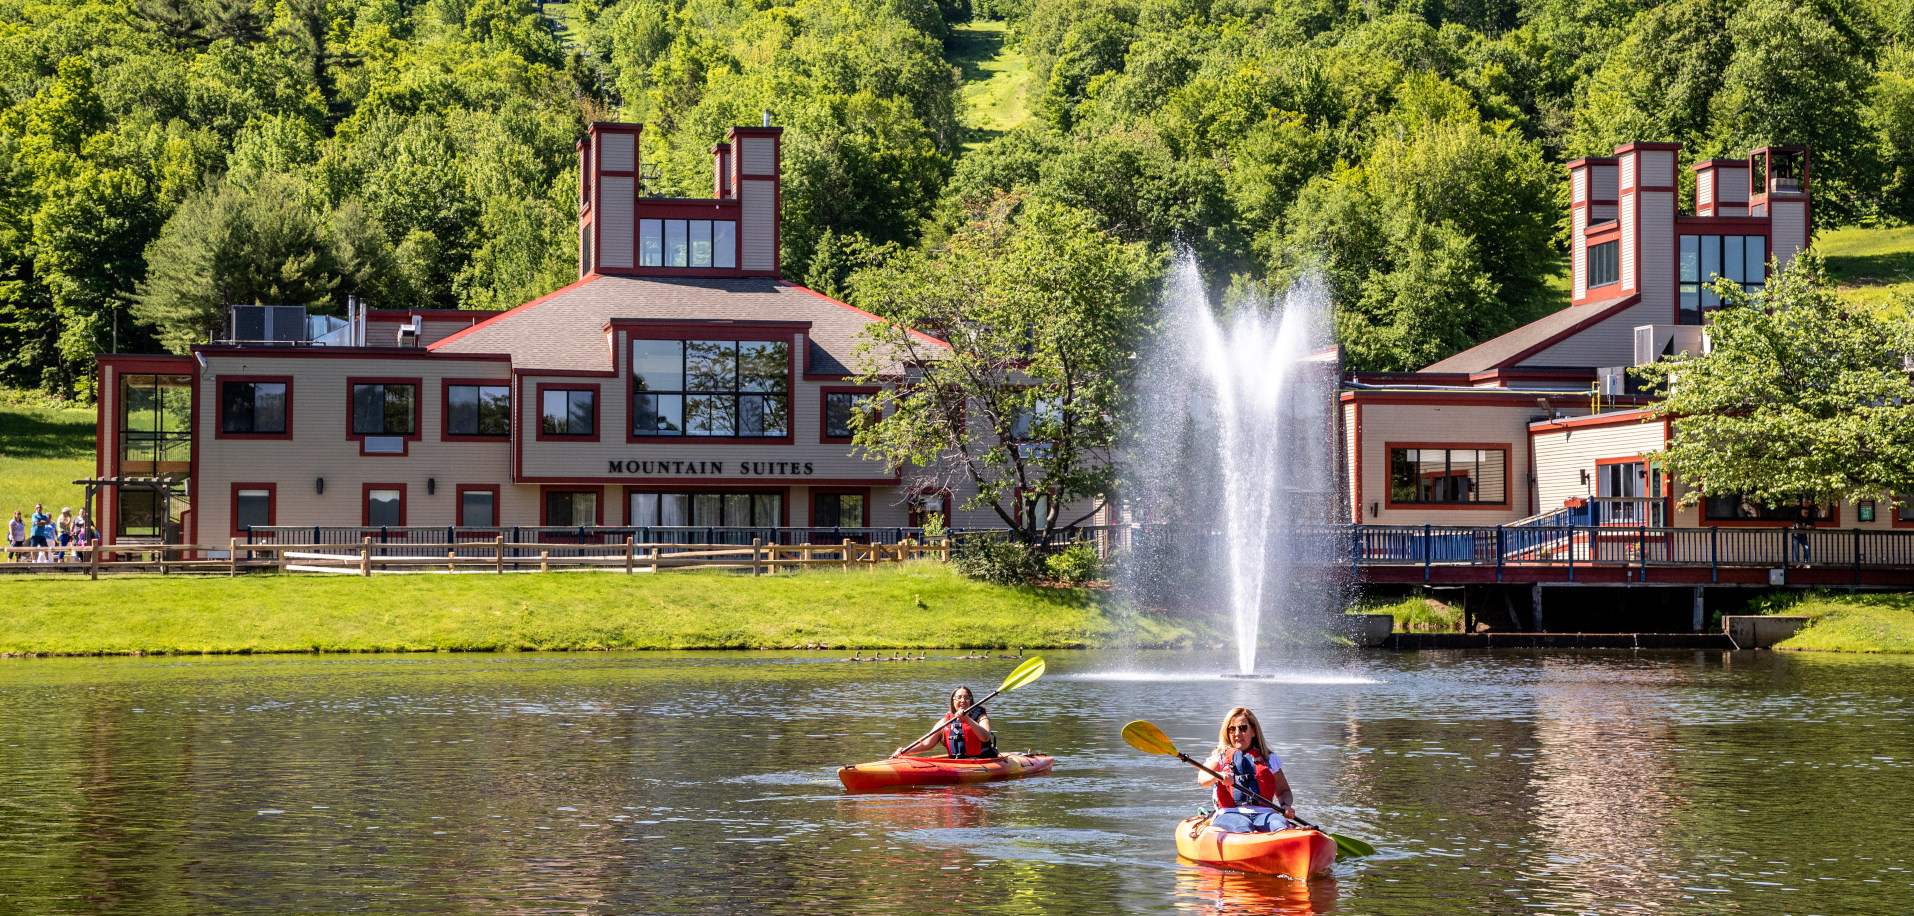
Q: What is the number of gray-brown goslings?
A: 7